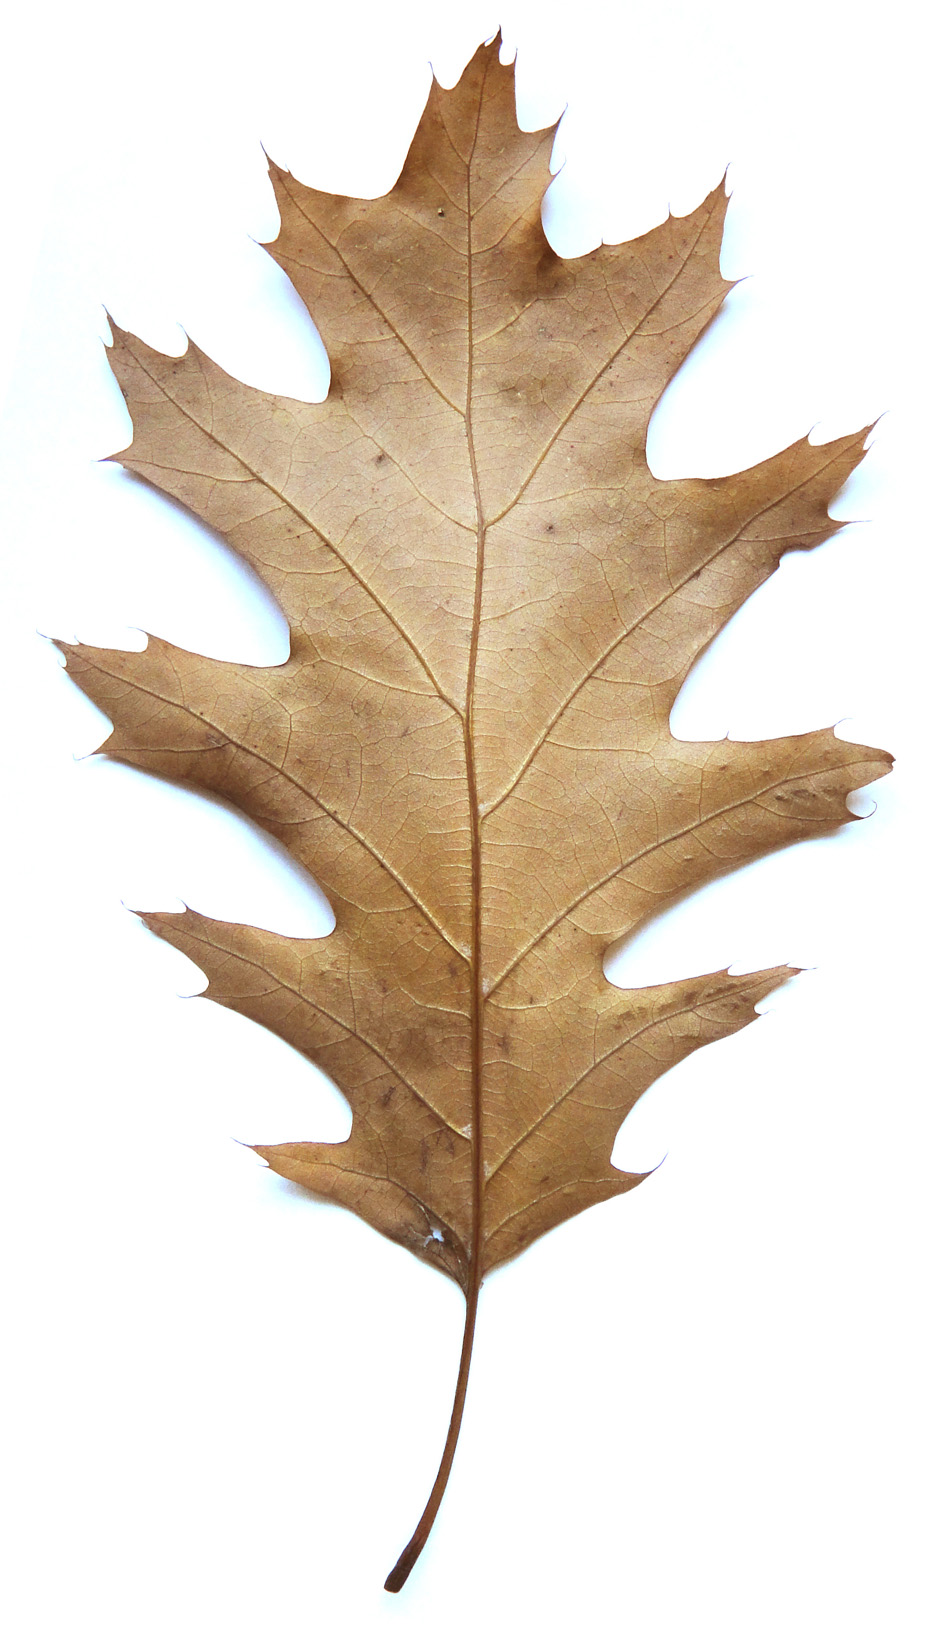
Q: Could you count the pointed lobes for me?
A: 11